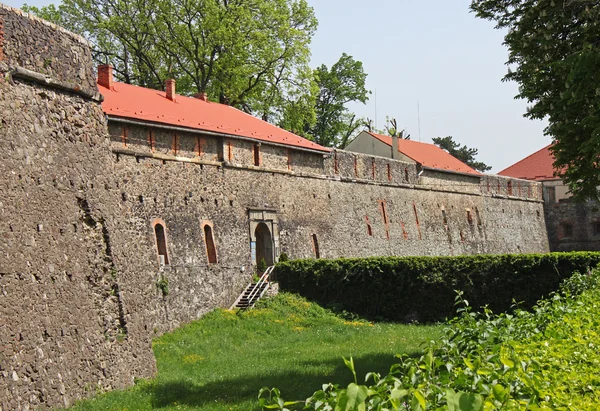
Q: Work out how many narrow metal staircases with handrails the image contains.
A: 1